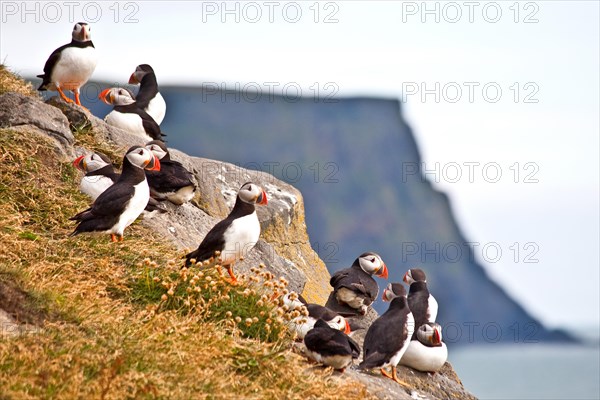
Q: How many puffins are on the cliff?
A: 13